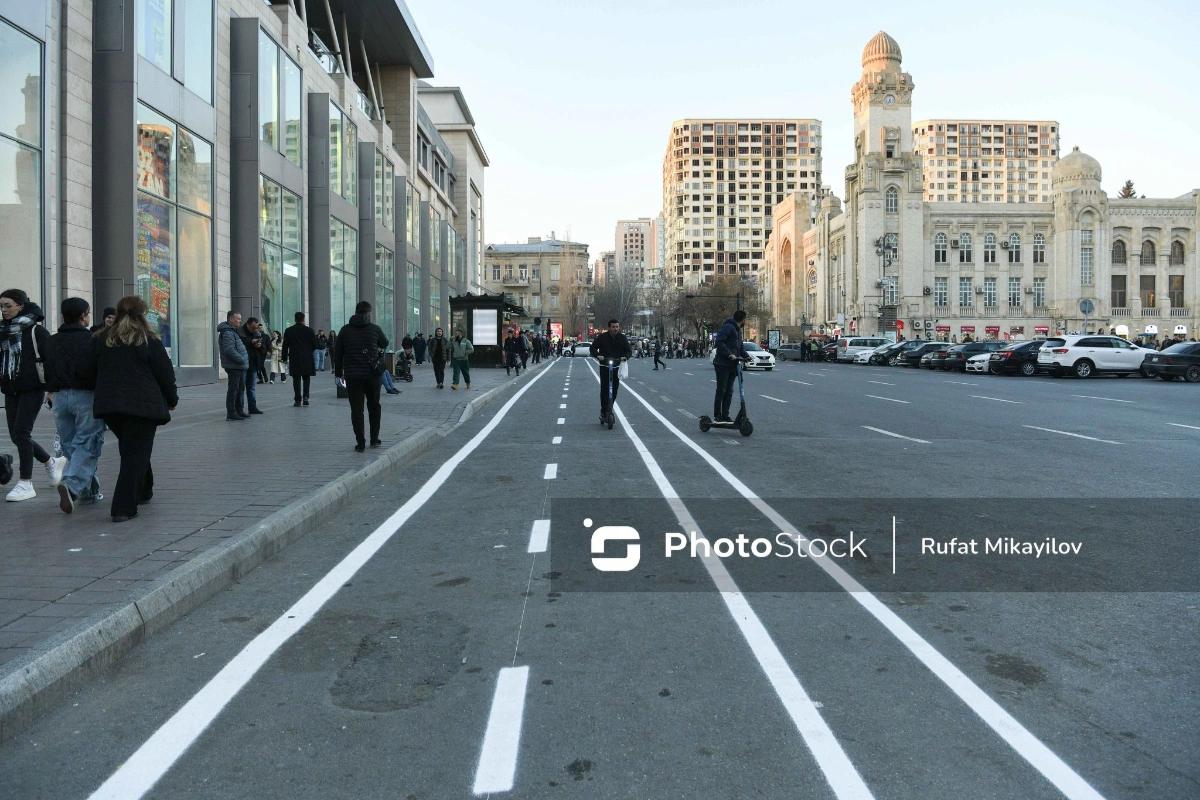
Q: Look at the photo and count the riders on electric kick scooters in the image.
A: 2